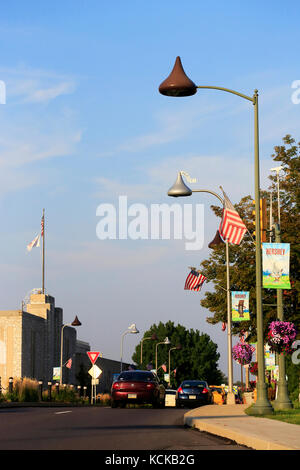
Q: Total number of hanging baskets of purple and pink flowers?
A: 2